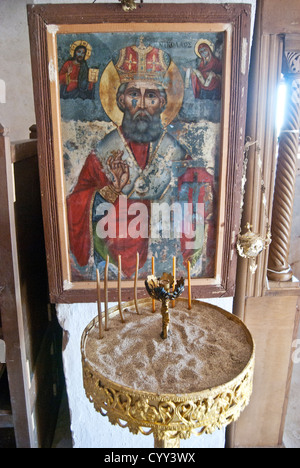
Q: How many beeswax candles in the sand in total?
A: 7